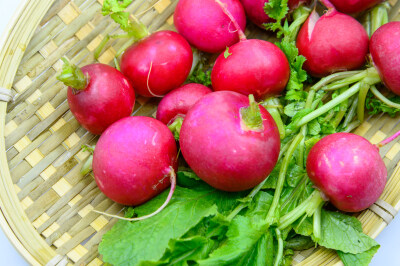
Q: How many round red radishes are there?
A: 12